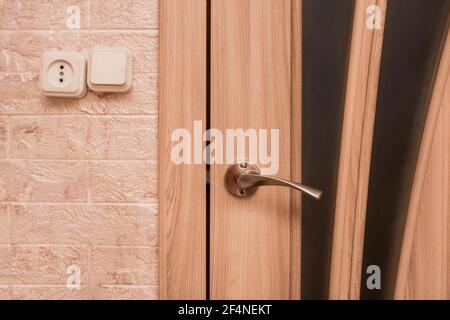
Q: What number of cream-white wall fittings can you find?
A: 2